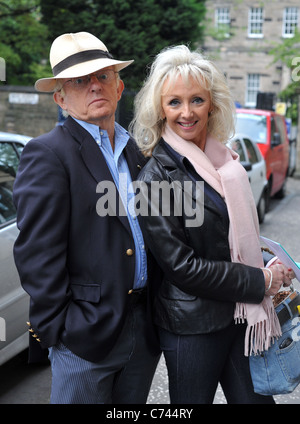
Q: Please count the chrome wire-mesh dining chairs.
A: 0